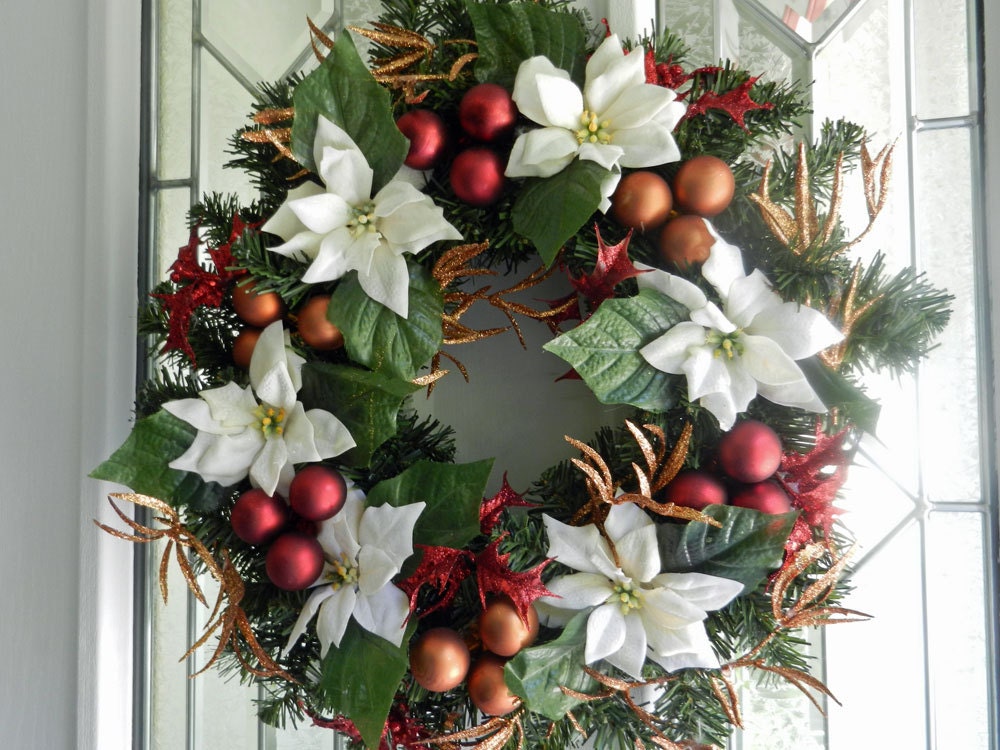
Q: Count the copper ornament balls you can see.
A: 9